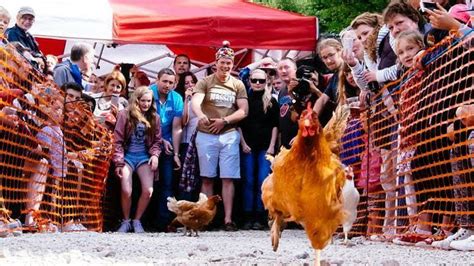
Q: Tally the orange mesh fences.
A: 2